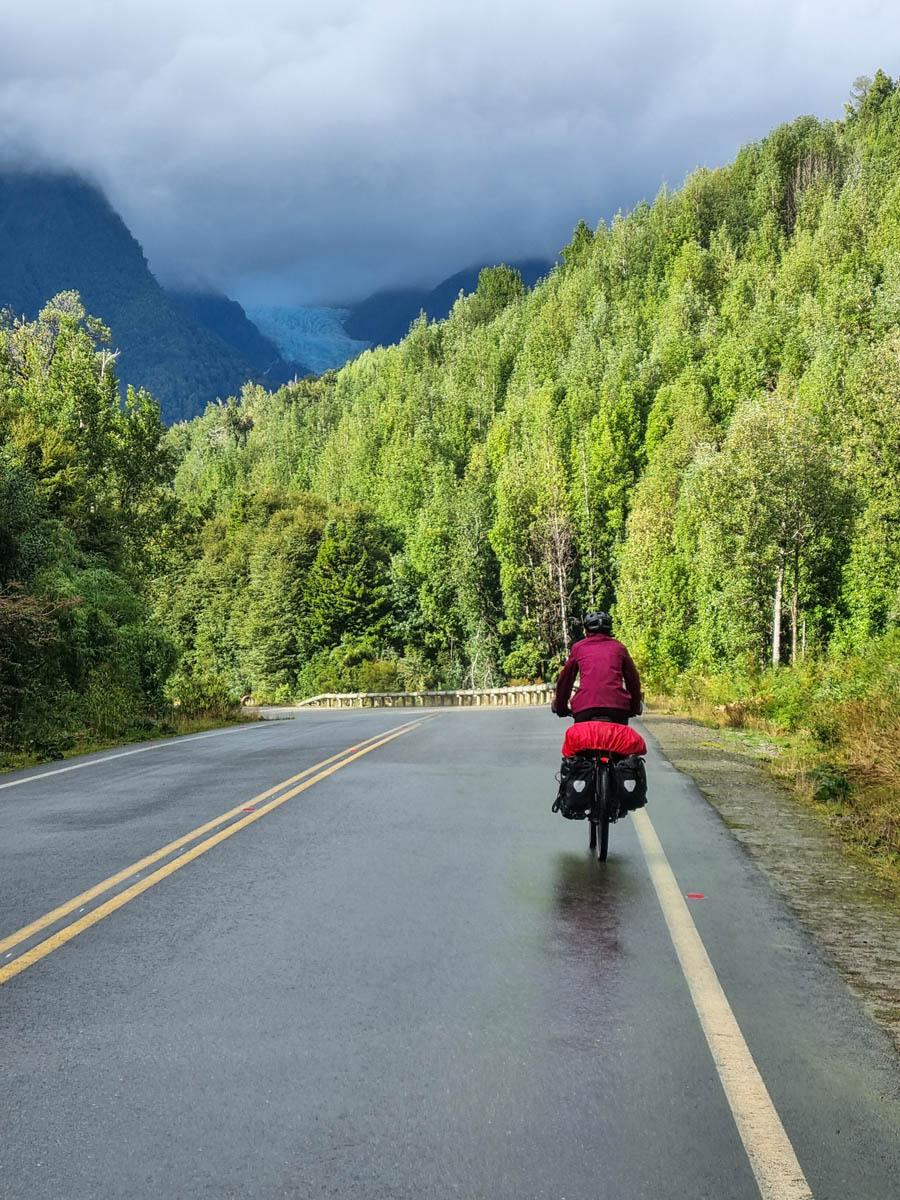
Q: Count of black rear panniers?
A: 2